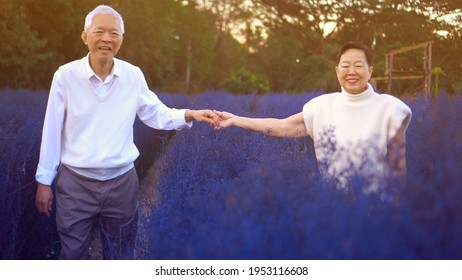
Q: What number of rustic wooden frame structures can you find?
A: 1